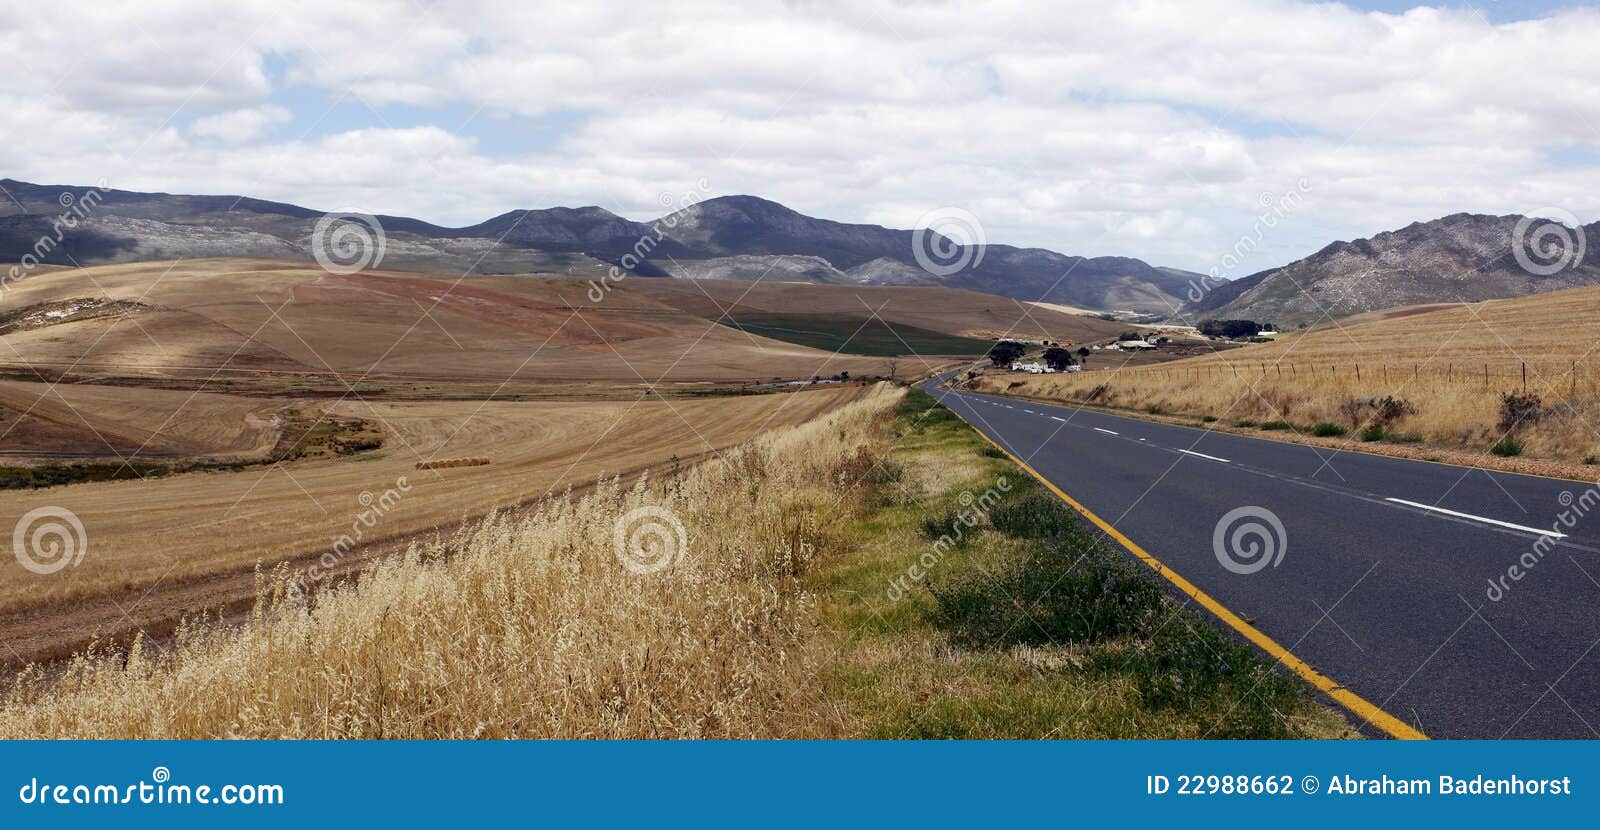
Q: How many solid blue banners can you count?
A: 1